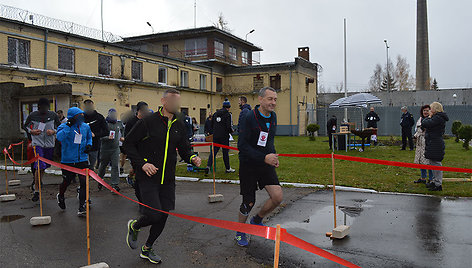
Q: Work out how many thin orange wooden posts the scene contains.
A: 8